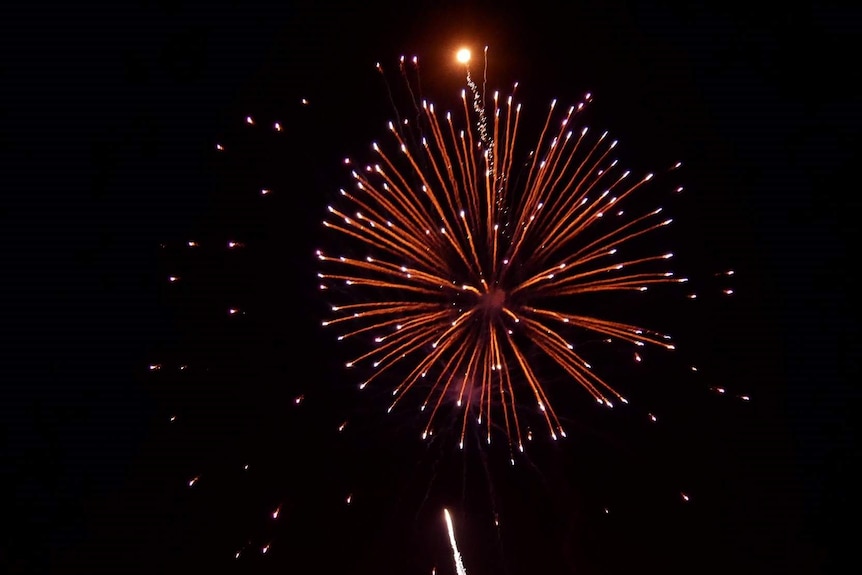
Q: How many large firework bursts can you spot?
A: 1